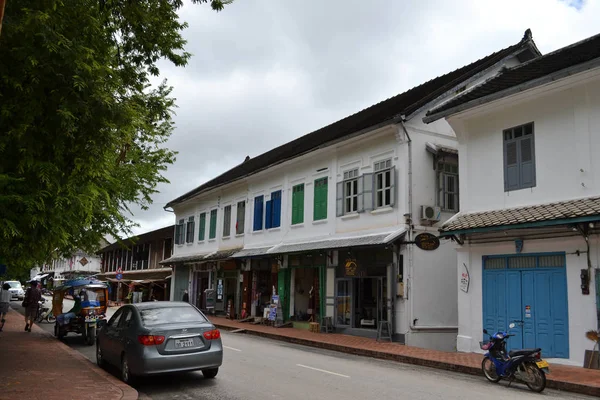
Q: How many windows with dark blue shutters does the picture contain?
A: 2